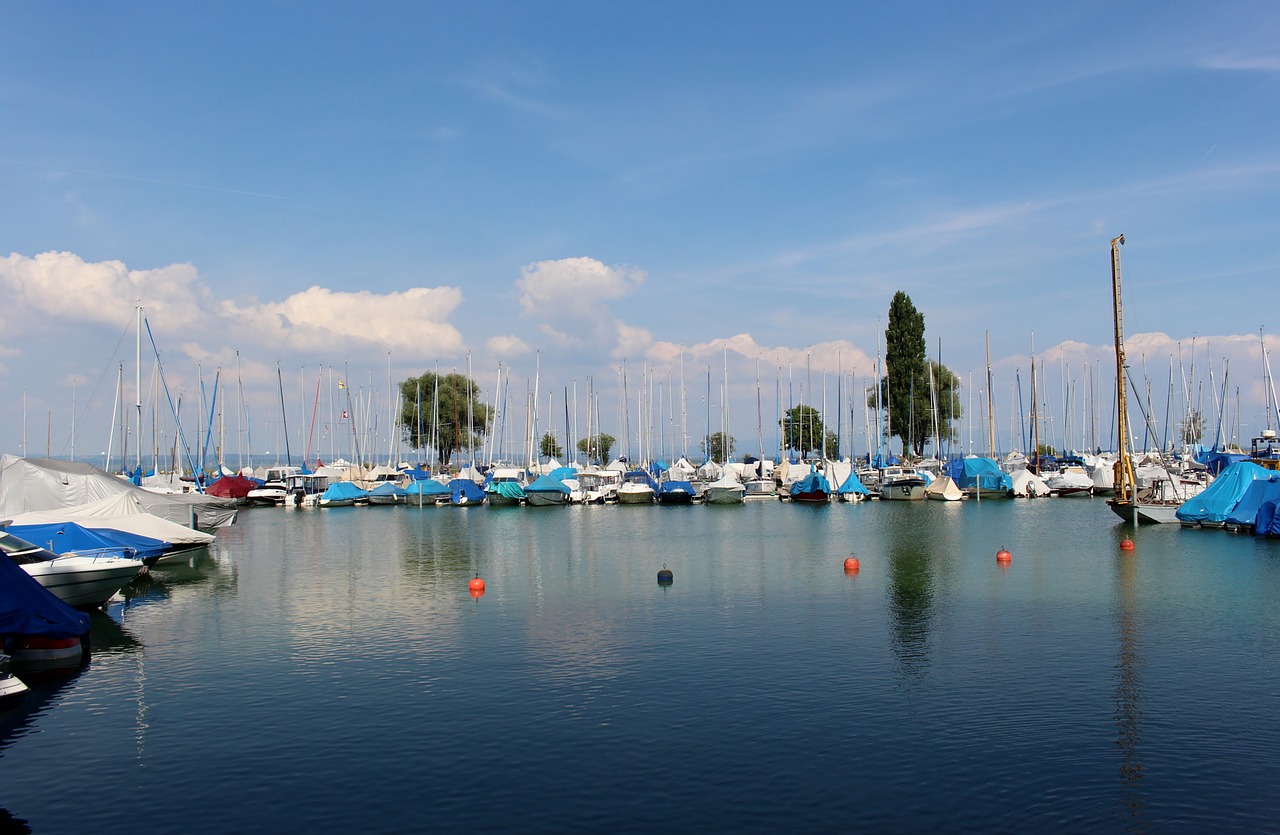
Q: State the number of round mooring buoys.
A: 5